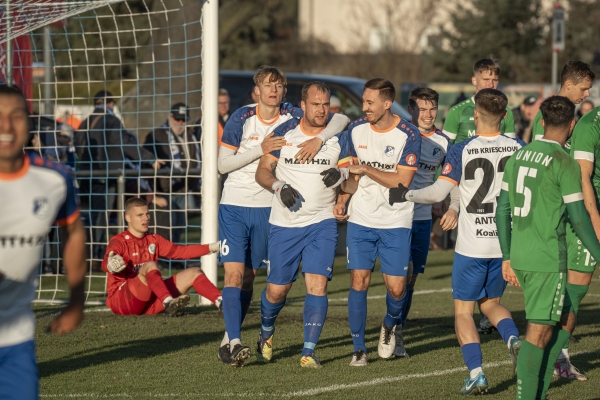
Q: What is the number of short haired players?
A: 10